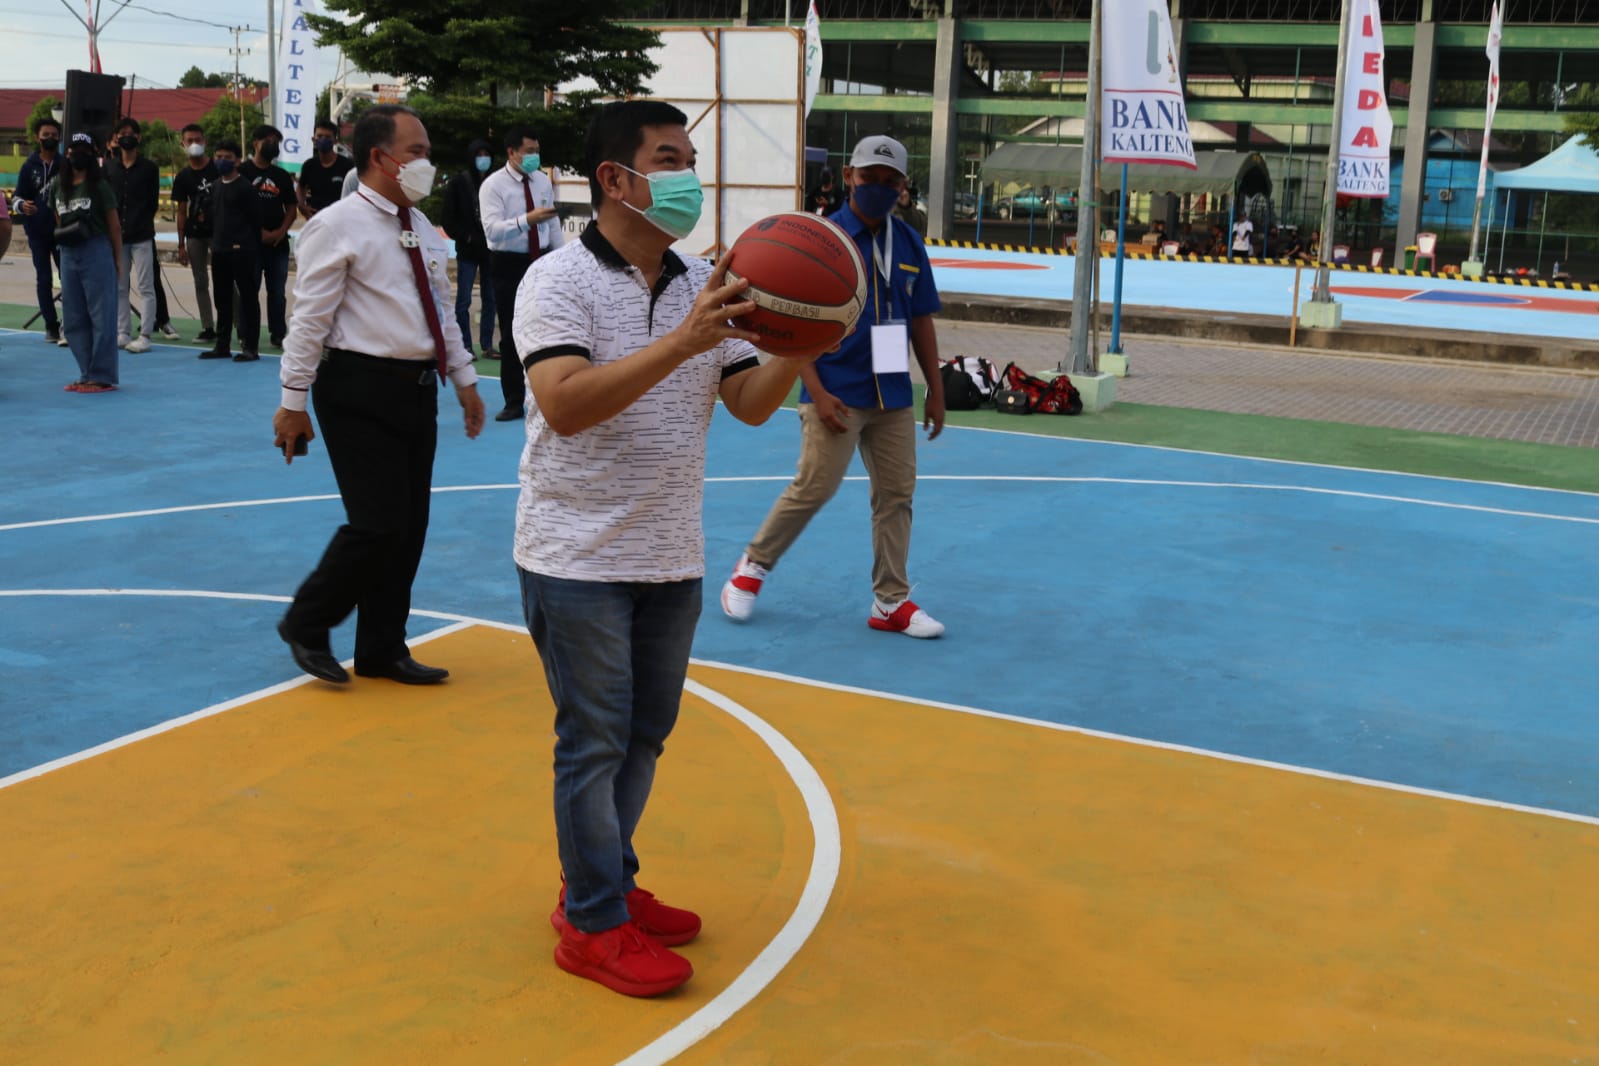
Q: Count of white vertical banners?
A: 5